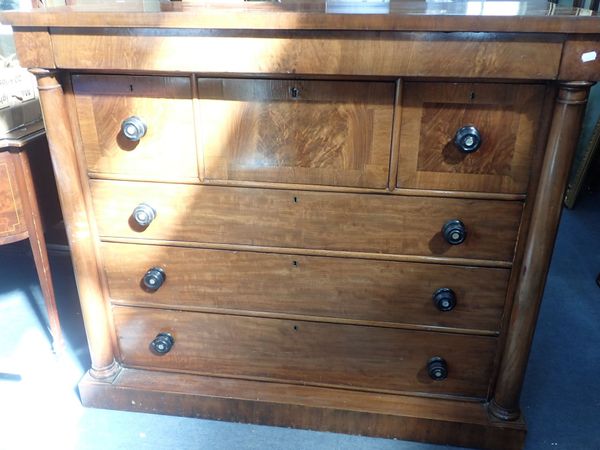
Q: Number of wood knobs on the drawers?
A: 8